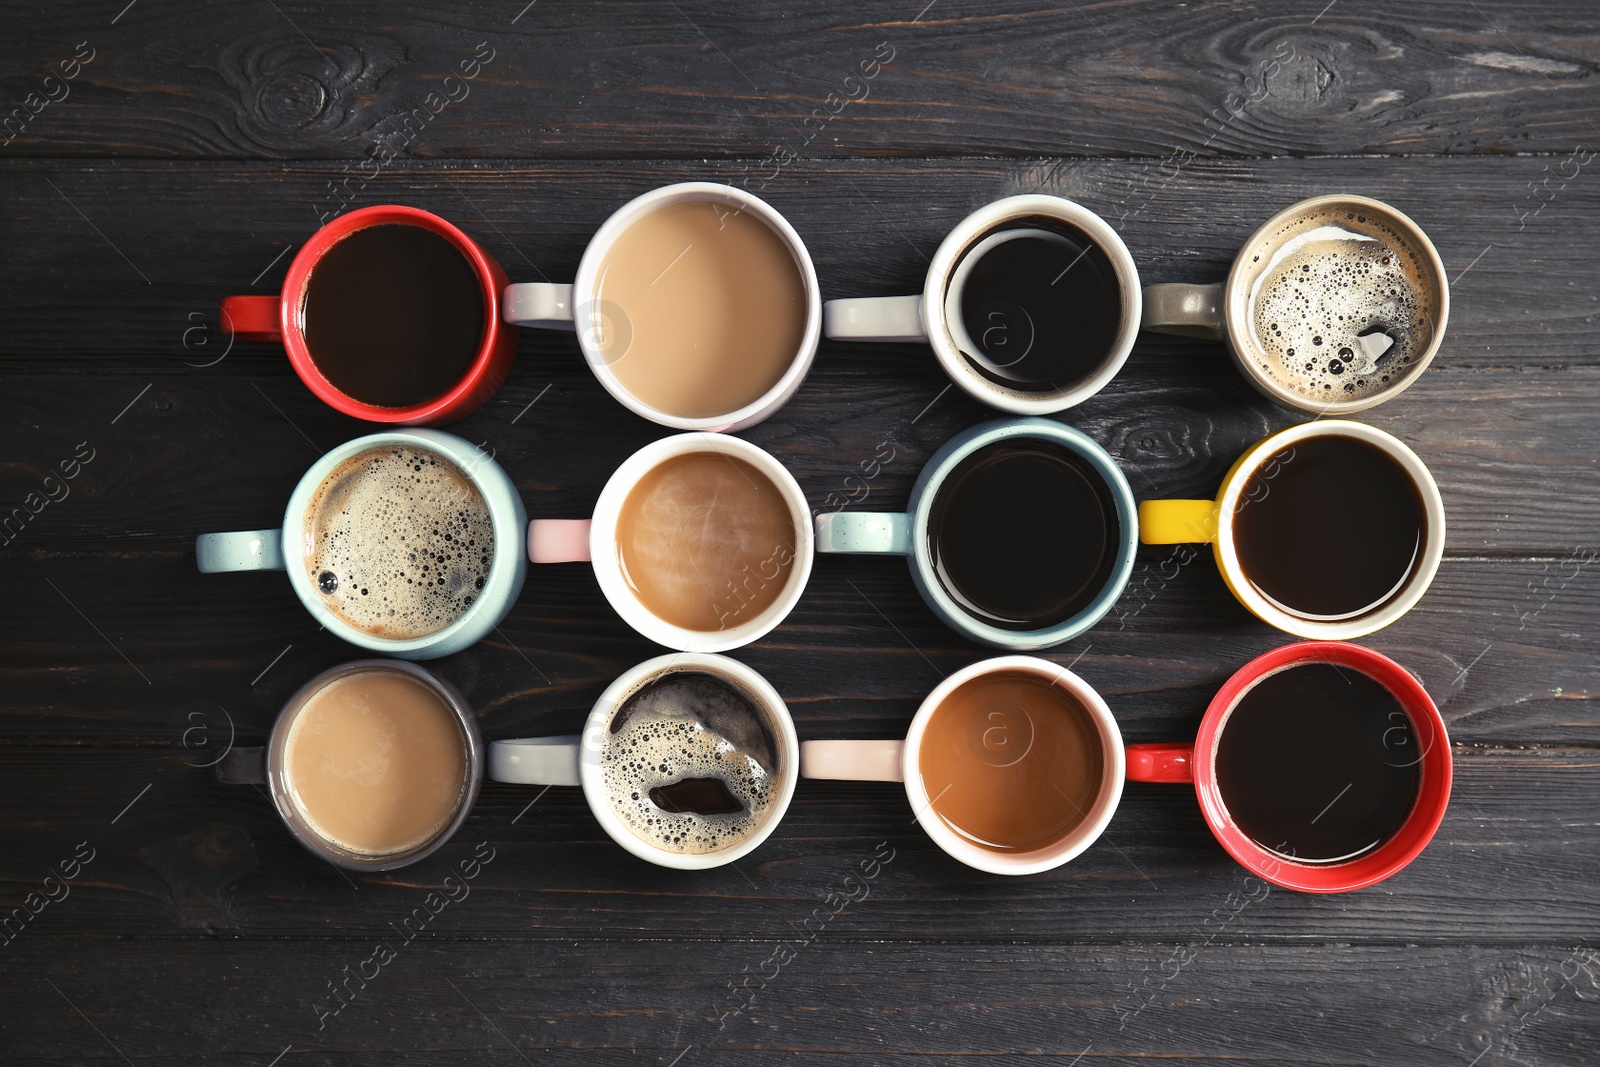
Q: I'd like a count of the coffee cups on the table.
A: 12